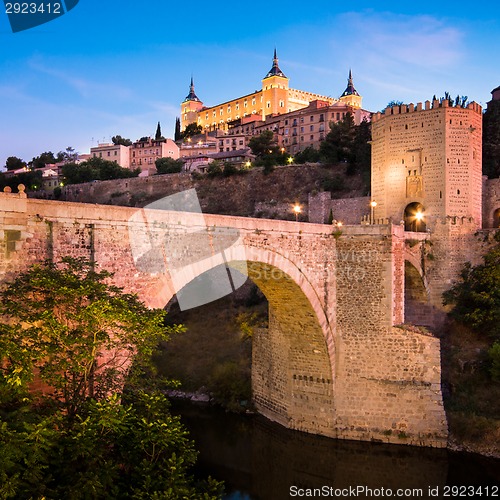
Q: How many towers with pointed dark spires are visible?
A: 3